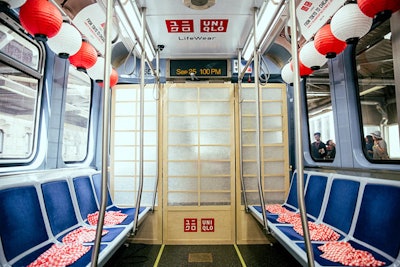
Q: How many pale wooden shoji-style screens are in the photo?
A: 3